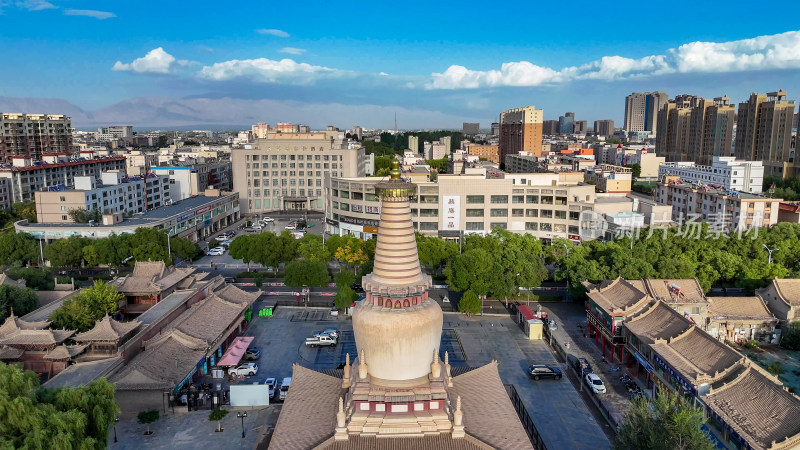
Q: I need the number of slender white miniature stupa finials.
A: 6